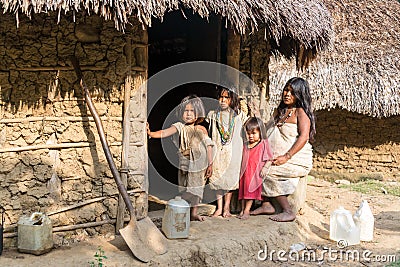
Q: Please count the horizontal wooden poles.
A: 5